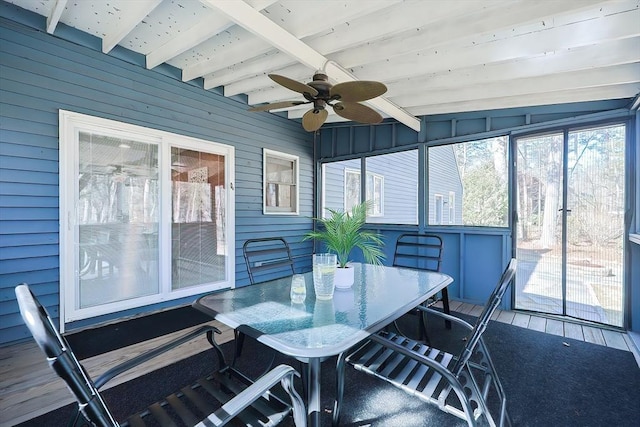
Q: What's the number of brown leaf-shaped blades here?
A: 5